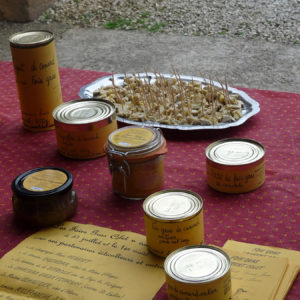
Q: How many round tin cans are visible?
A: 5